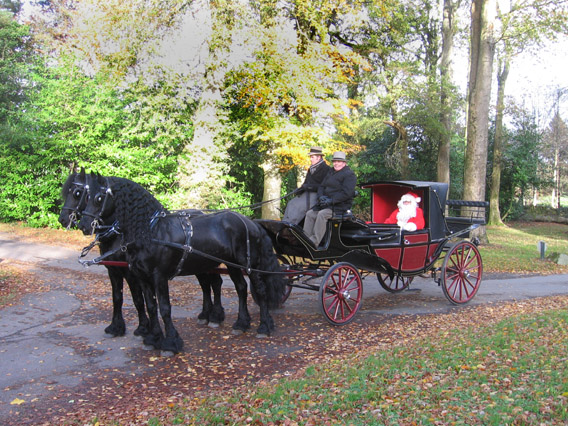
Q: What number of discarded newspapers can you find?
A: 0